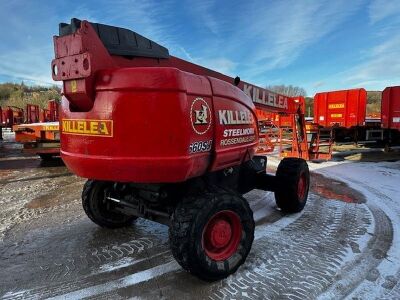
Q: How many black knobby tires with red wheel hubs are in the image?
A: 2